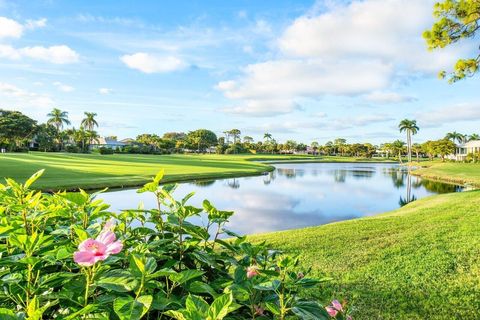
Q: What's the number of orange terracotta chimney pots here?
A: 0